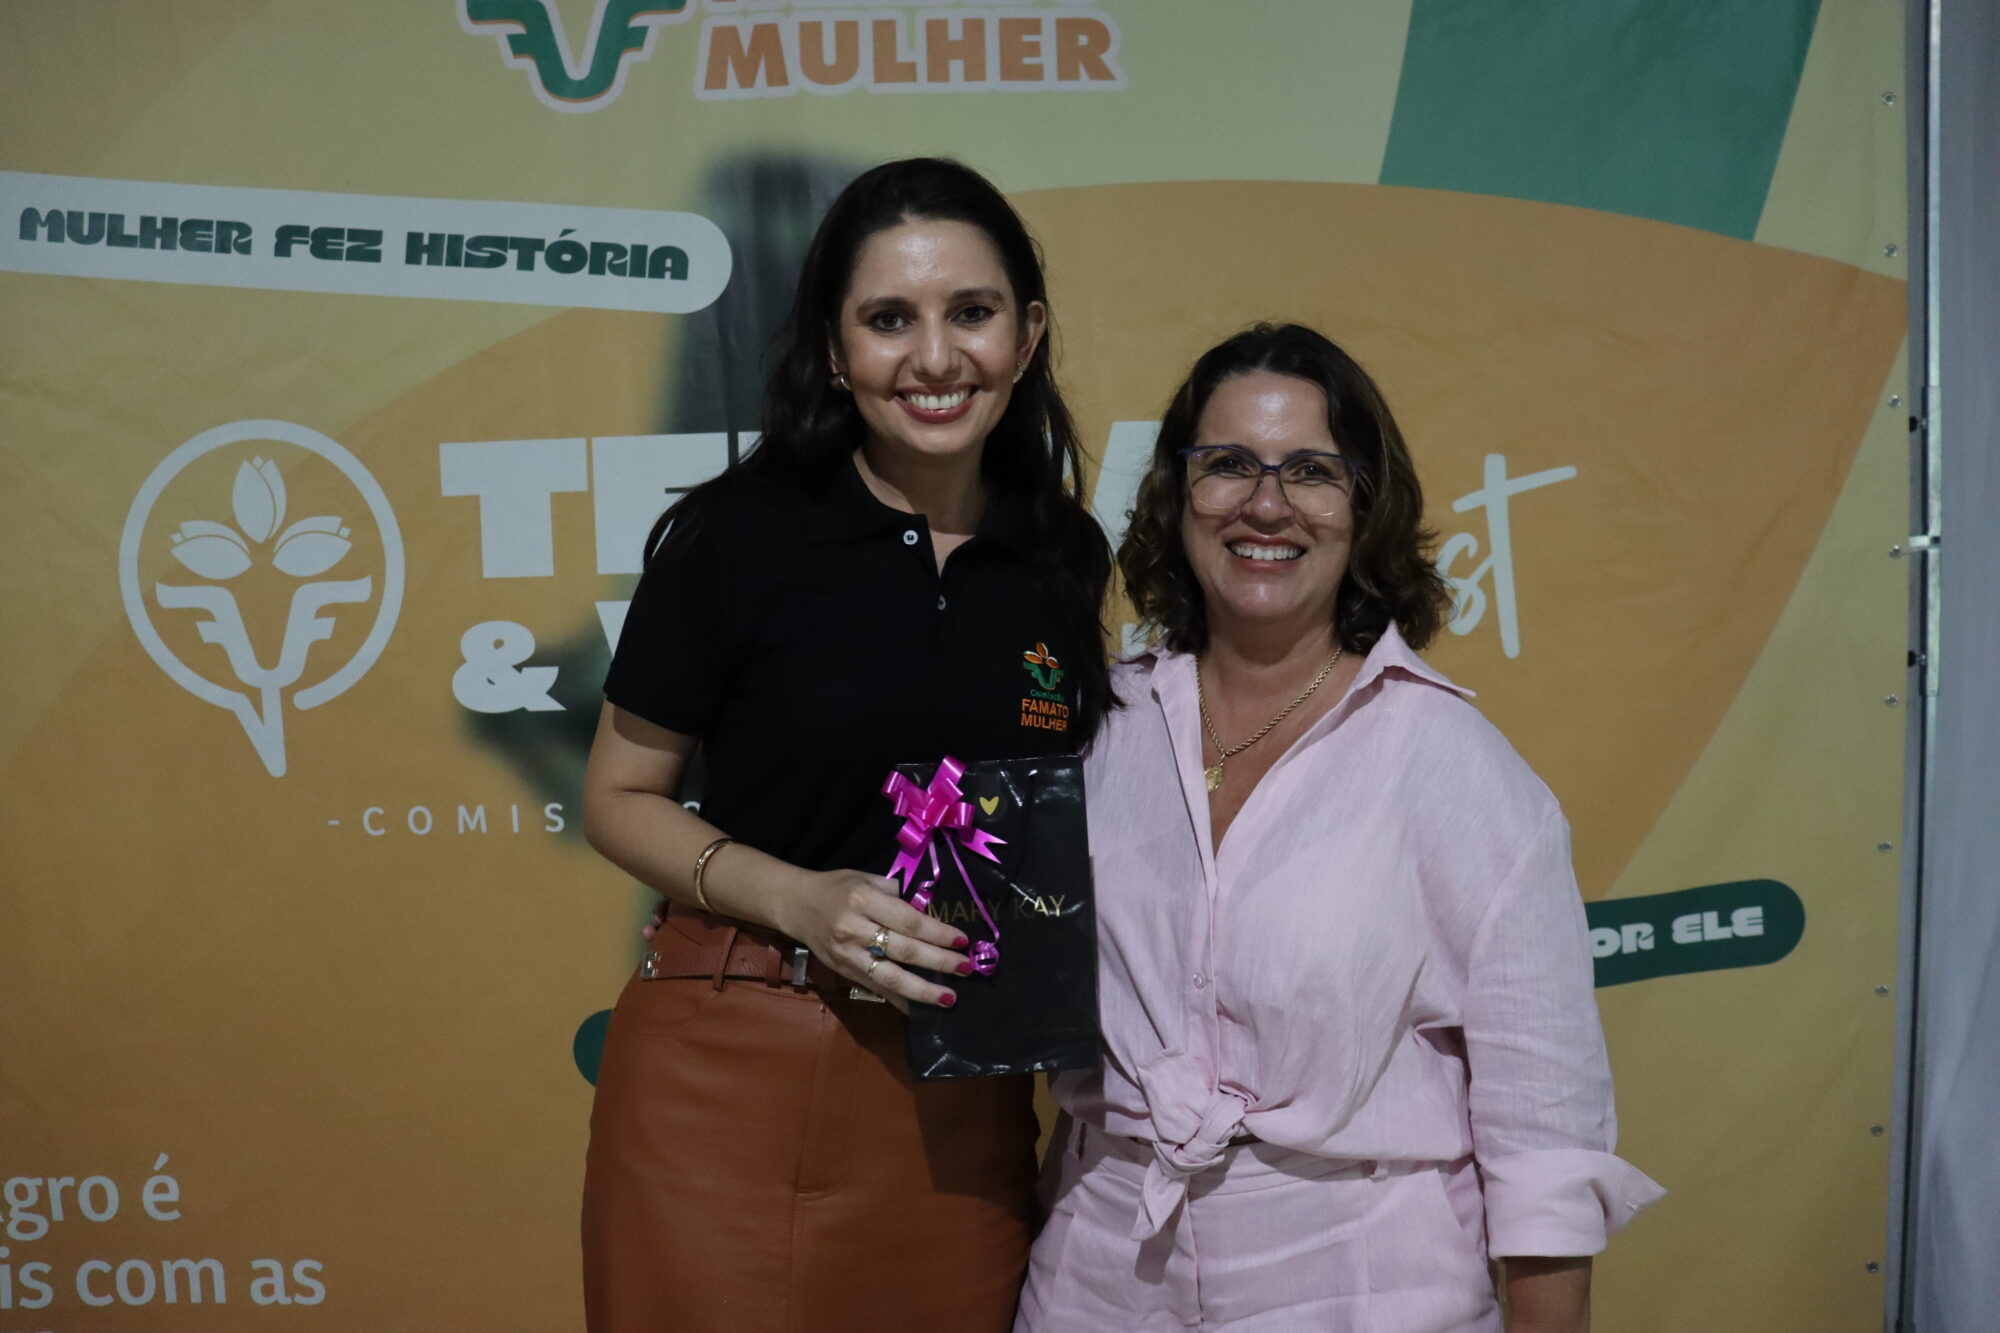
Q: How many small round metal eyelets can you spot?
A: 9